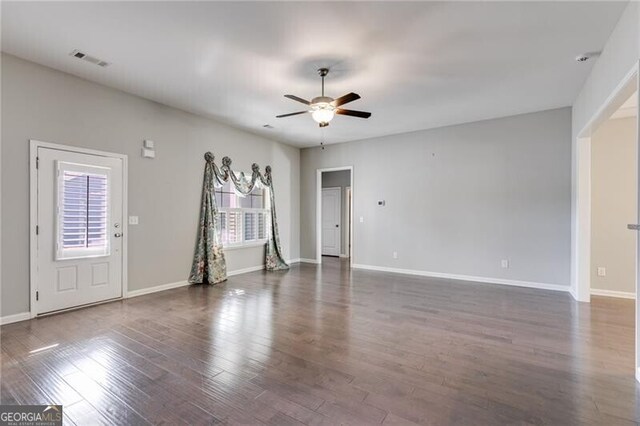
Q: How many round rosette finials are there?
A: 4